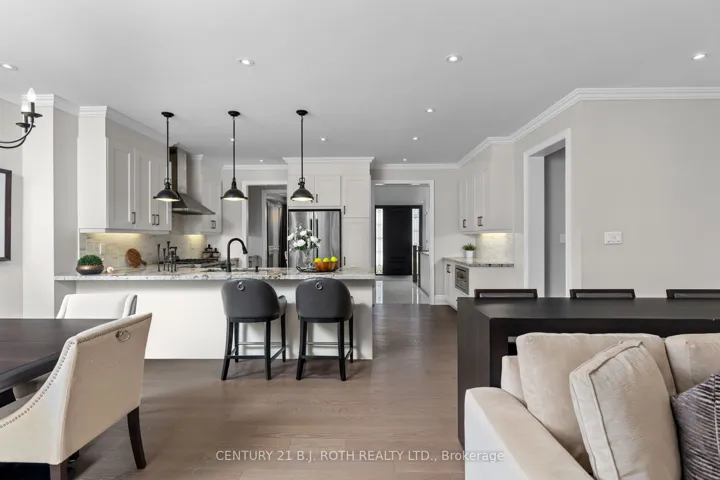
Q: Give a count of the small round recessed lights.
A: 10